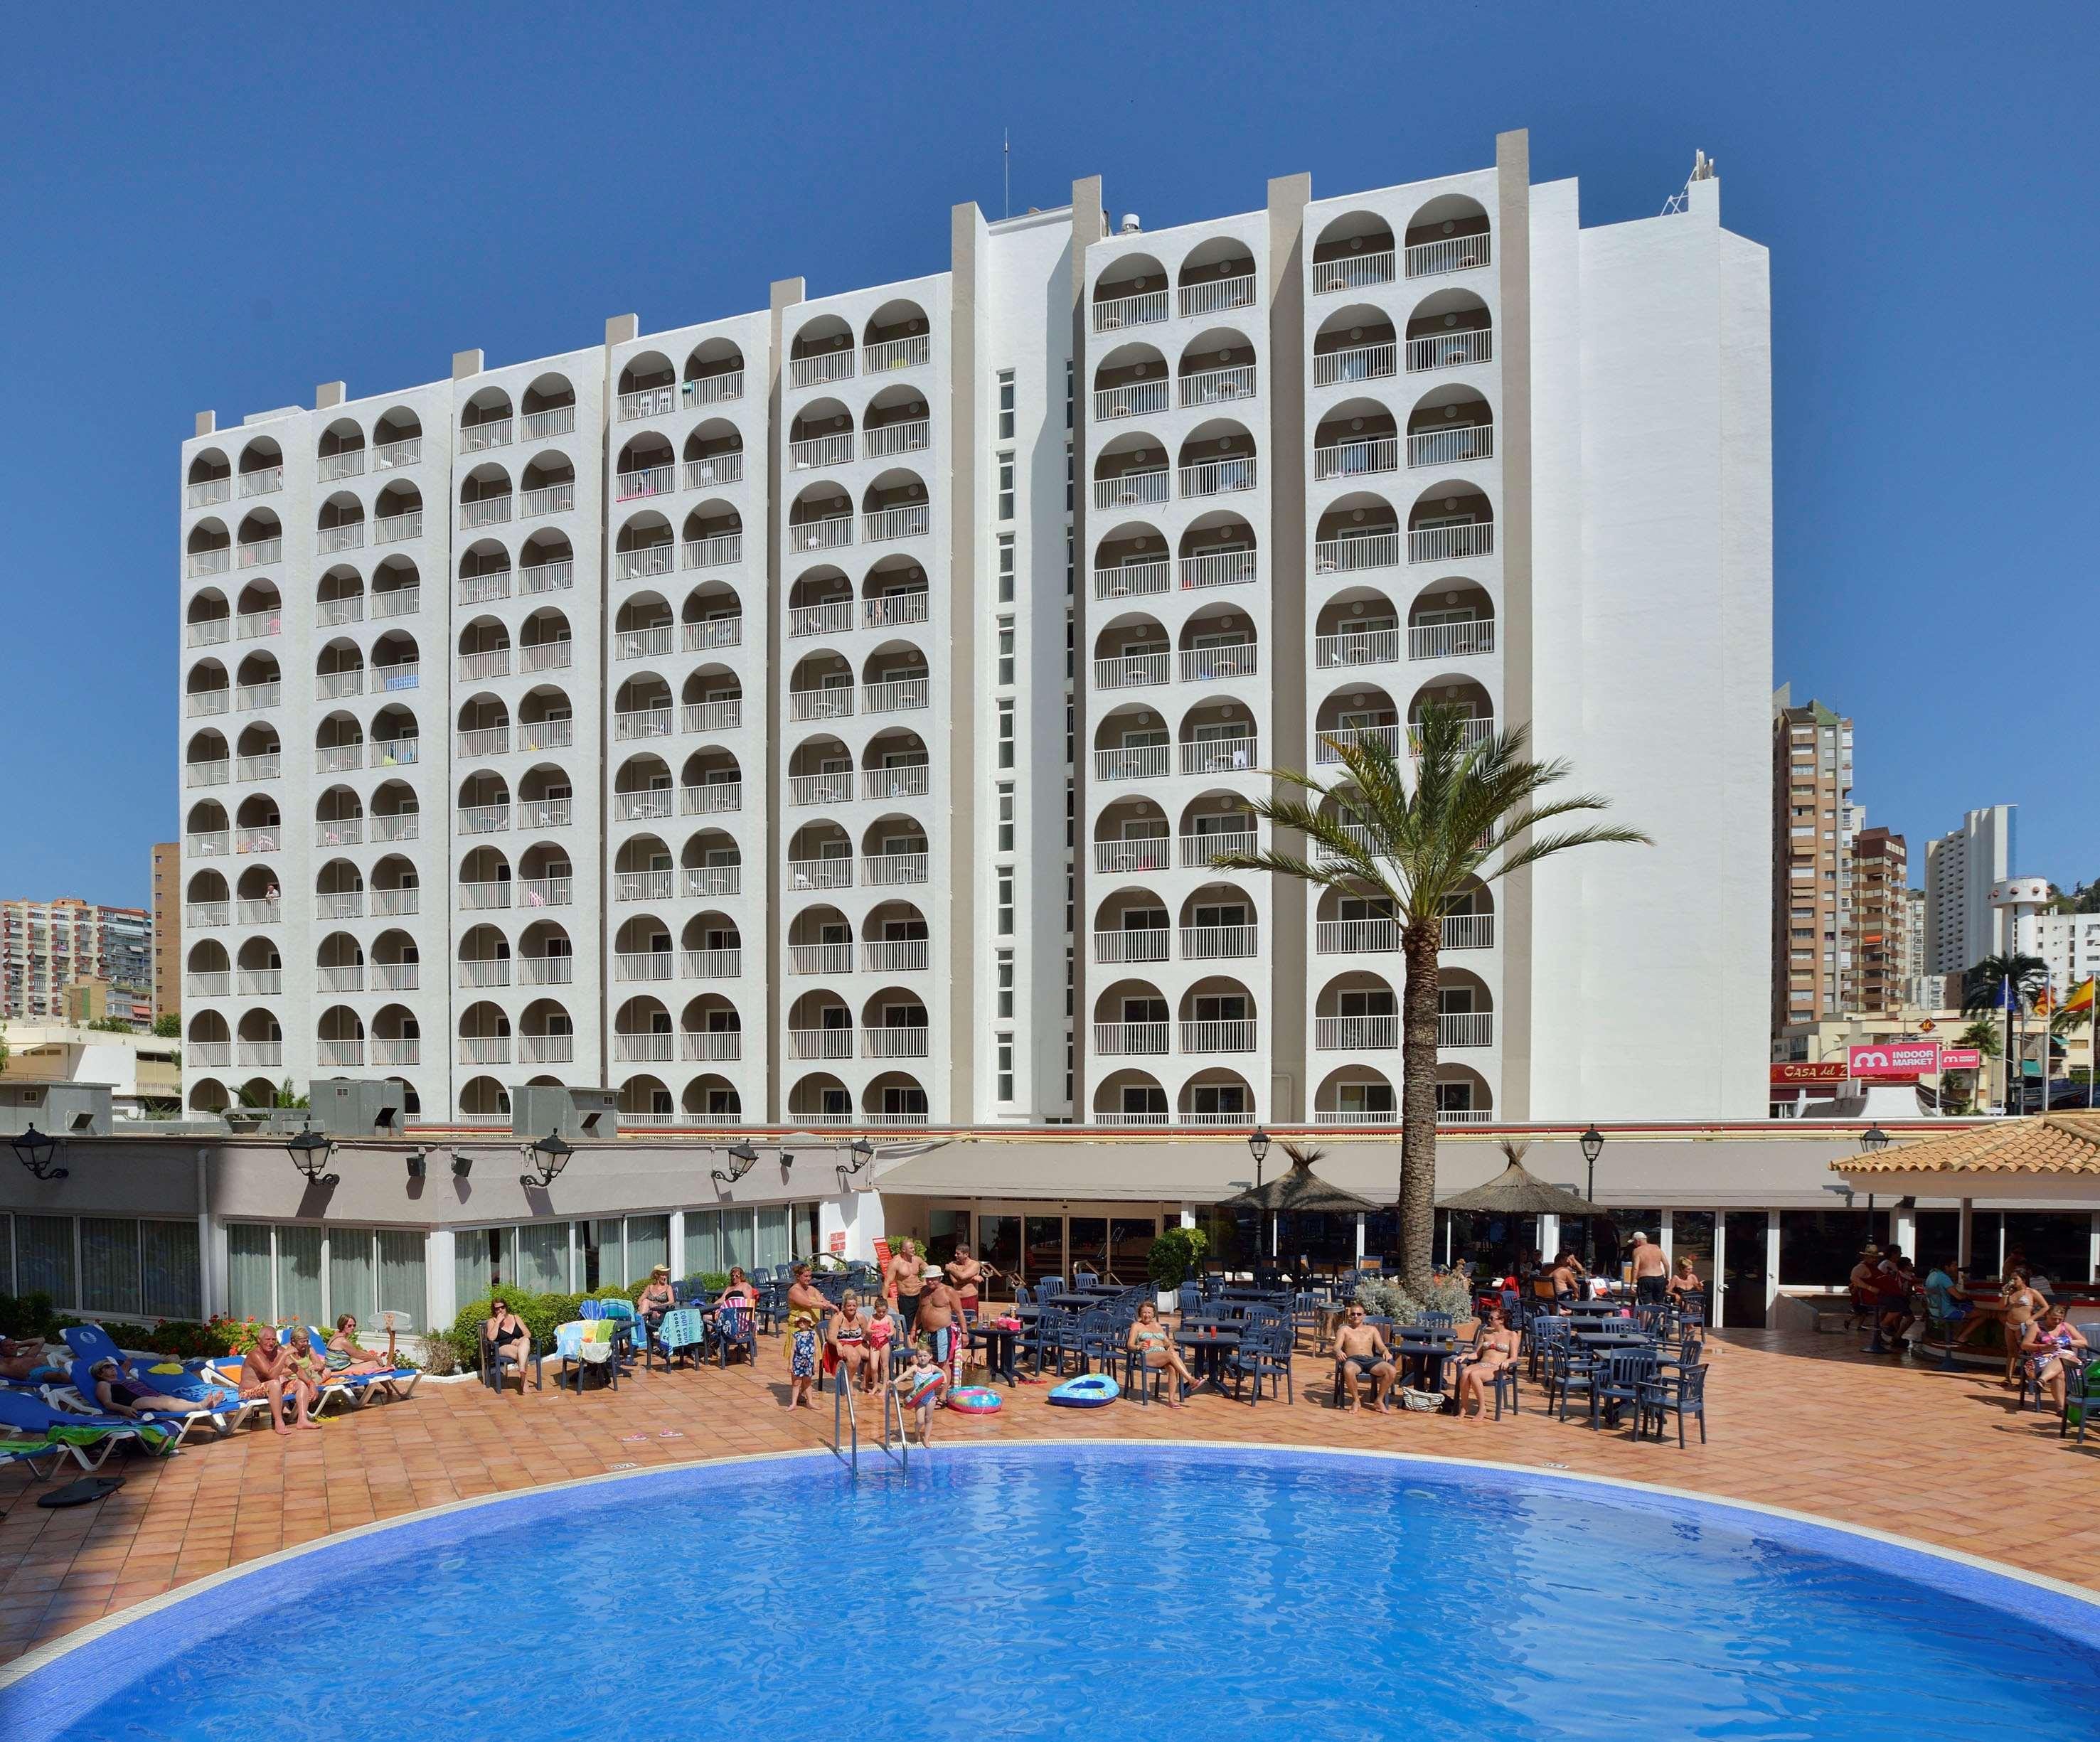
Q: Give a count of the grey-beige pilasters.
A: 9